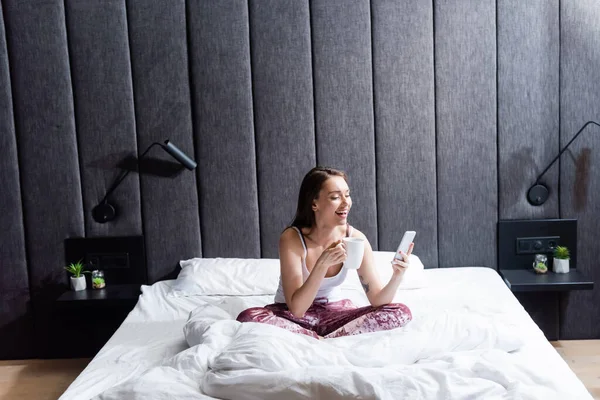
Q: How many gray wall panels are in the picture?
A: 11